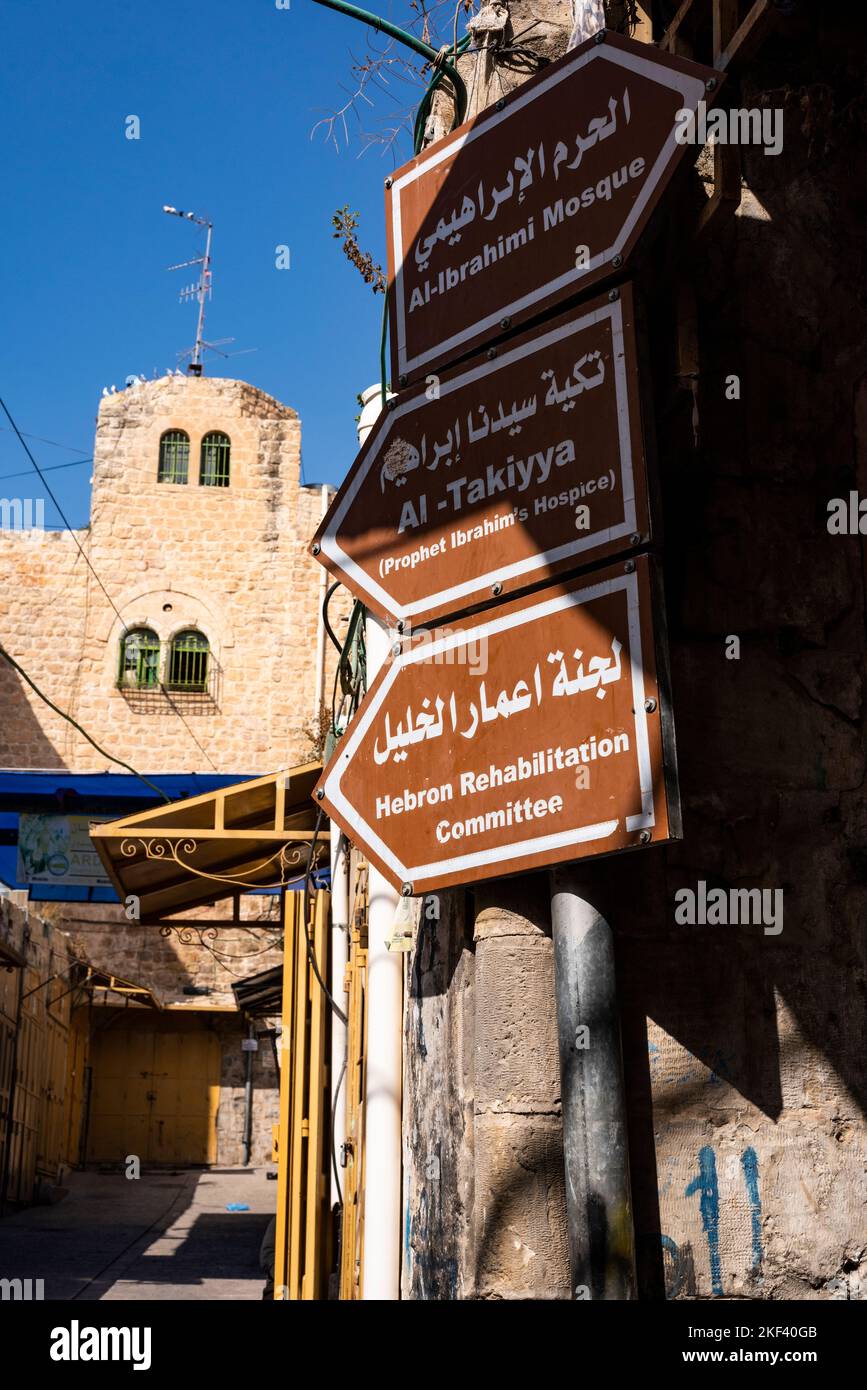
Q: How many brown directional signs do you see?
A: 3